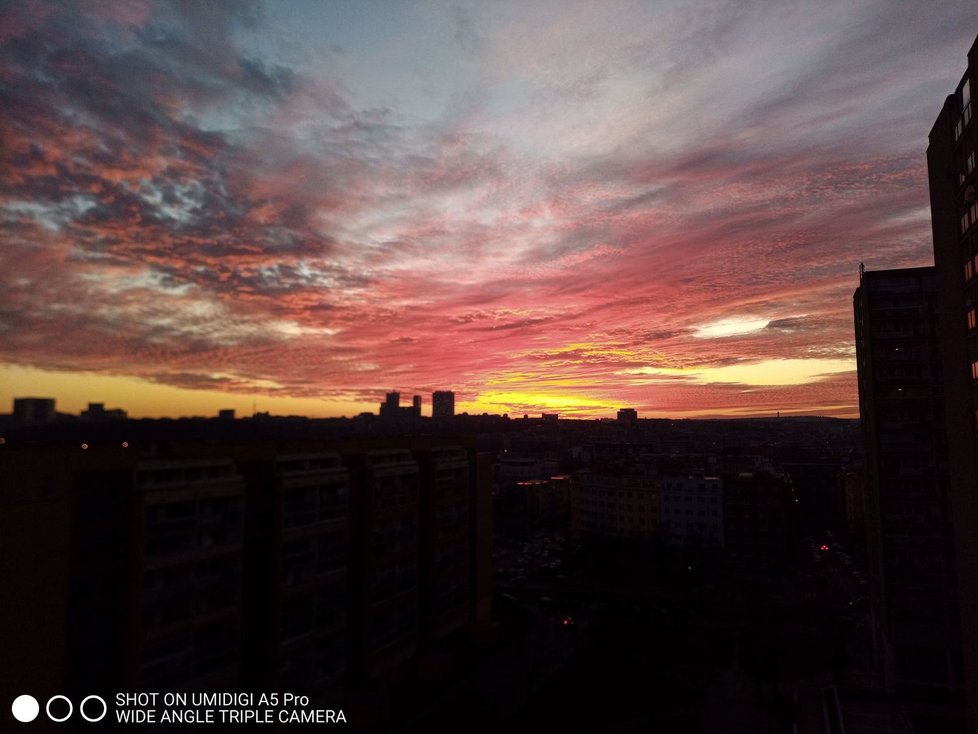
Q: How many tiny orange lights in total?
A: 3